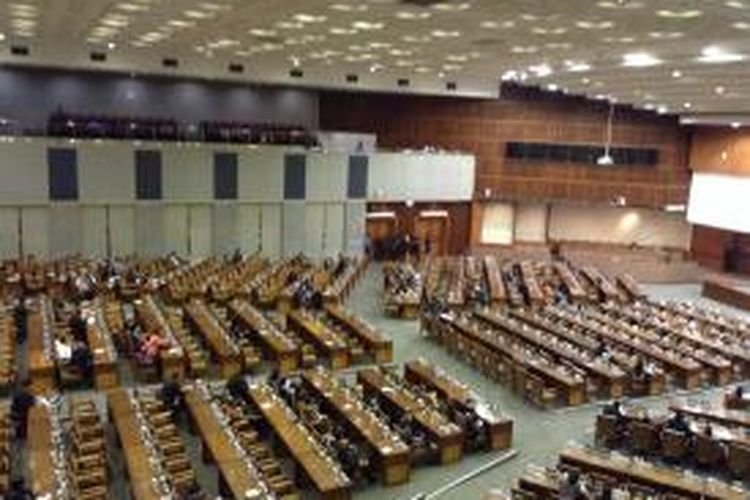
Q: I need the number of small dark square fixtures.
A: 8